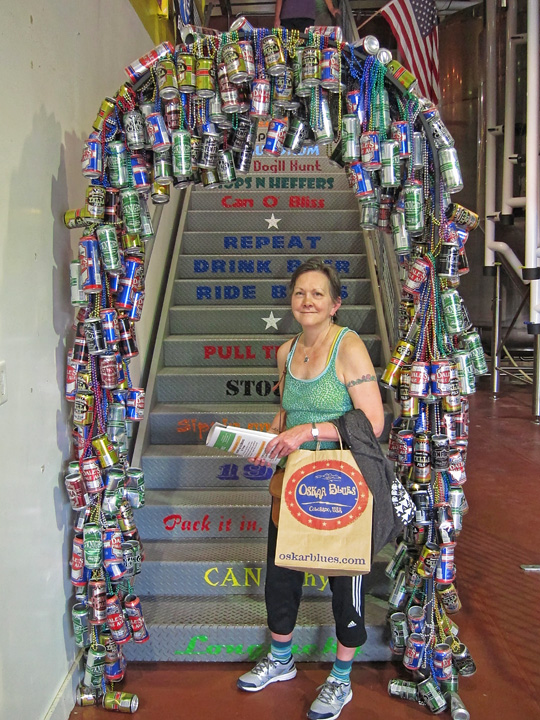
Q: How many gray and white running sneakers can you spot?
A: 2